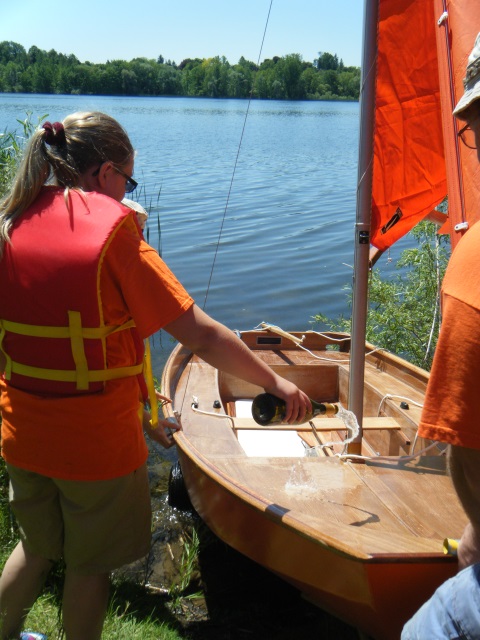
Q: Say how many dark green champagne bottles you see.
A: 1